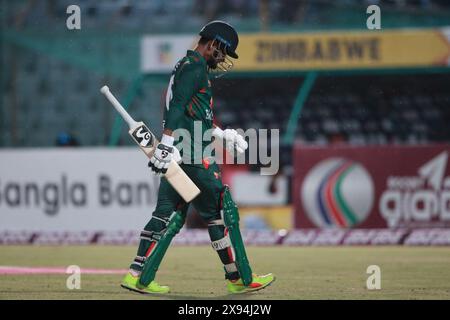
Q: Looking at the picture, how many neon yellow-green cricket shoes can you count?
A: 2